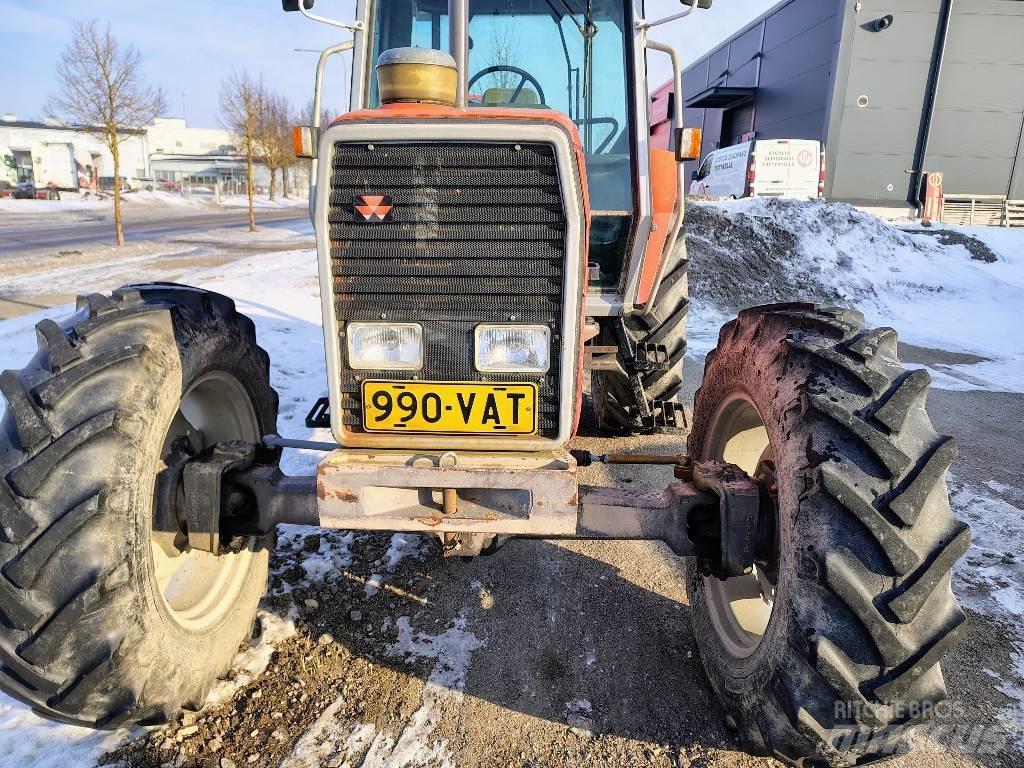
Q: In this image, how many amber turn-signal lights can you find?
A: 2